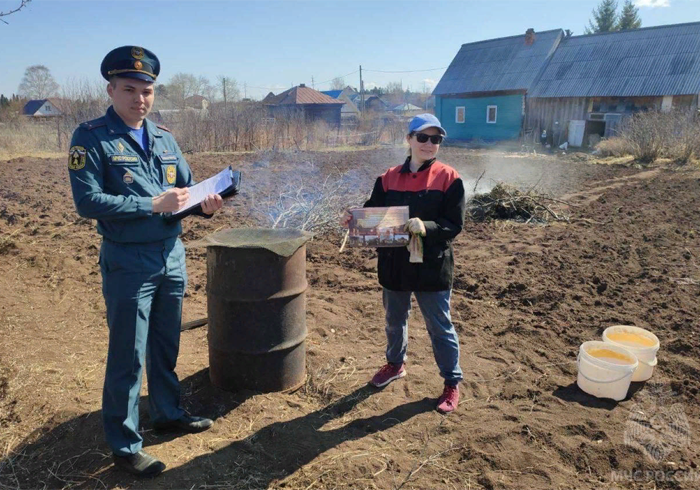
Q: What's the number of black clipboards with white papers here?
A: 1